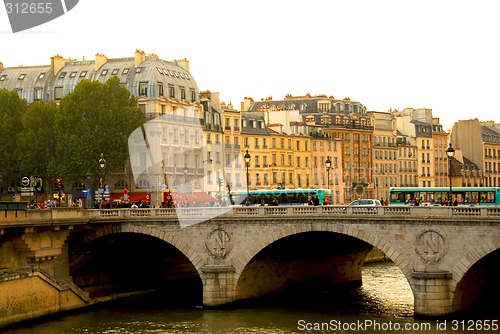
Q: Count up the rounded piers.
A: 2